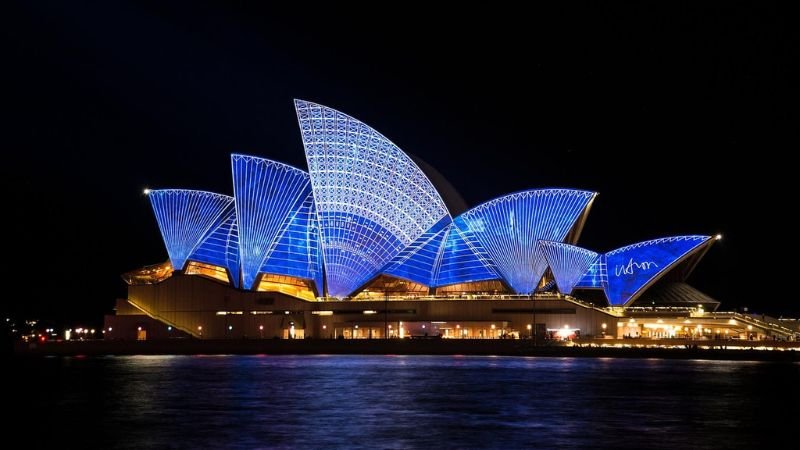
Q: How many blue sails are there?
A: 6